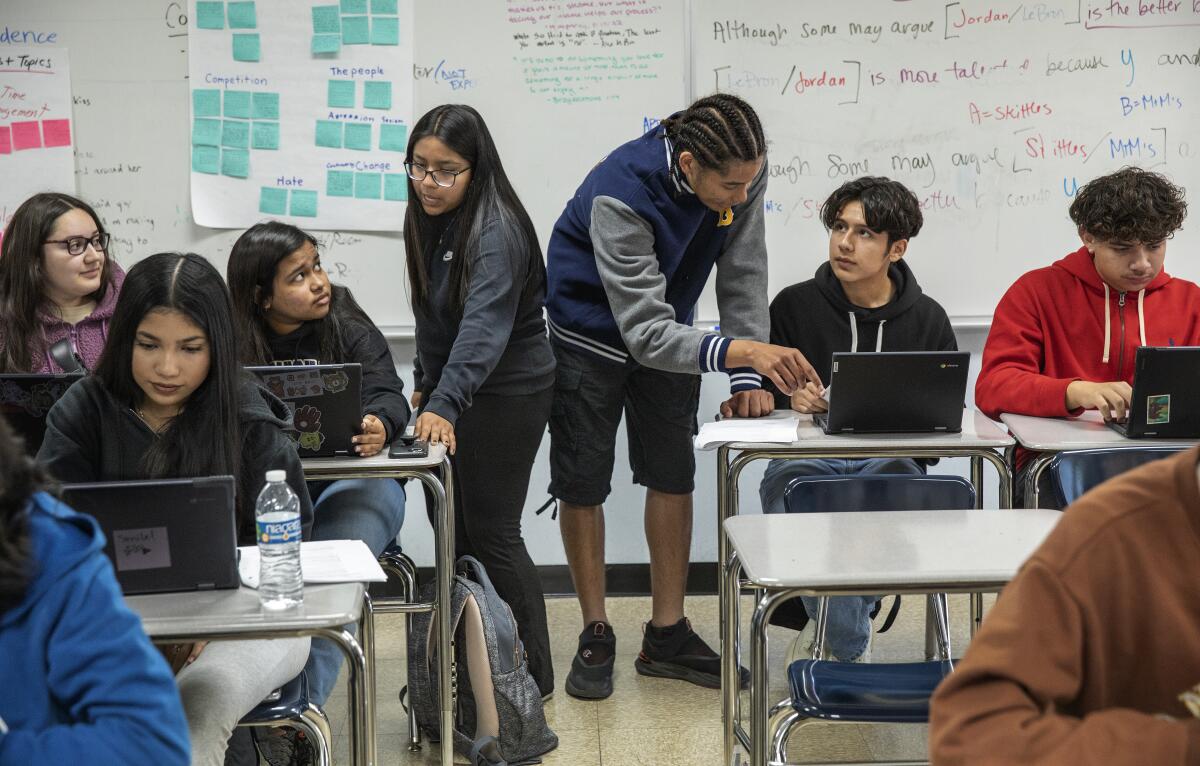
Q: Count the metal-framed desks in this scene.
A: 5